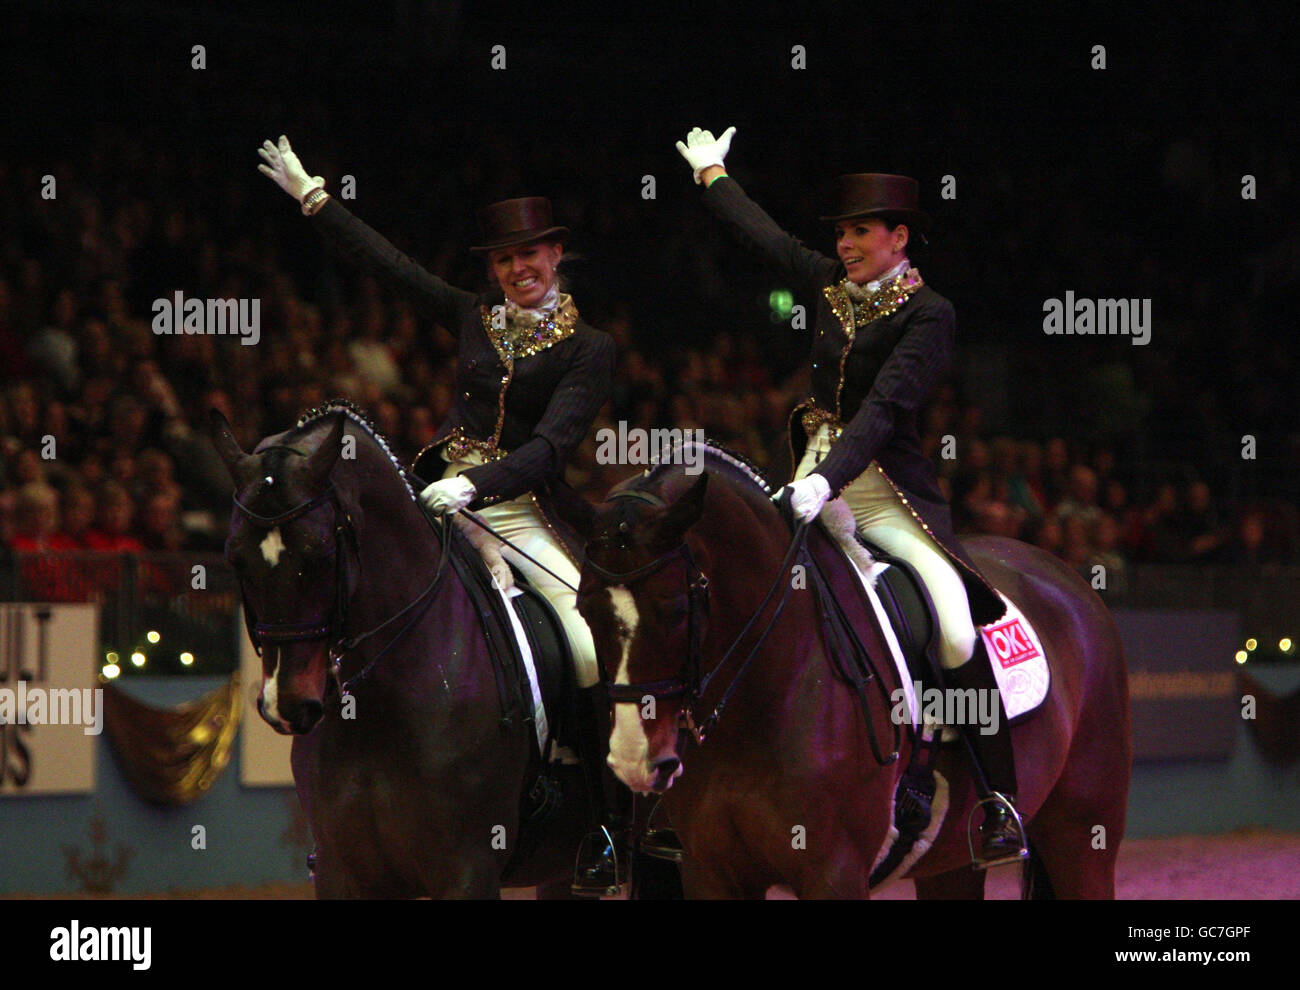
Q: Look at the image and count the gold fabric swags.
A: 2